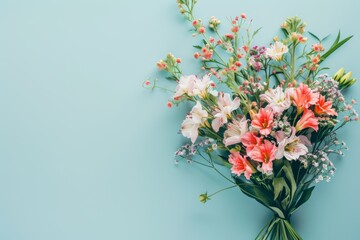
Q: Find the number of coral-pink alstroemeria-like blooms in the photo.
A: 7